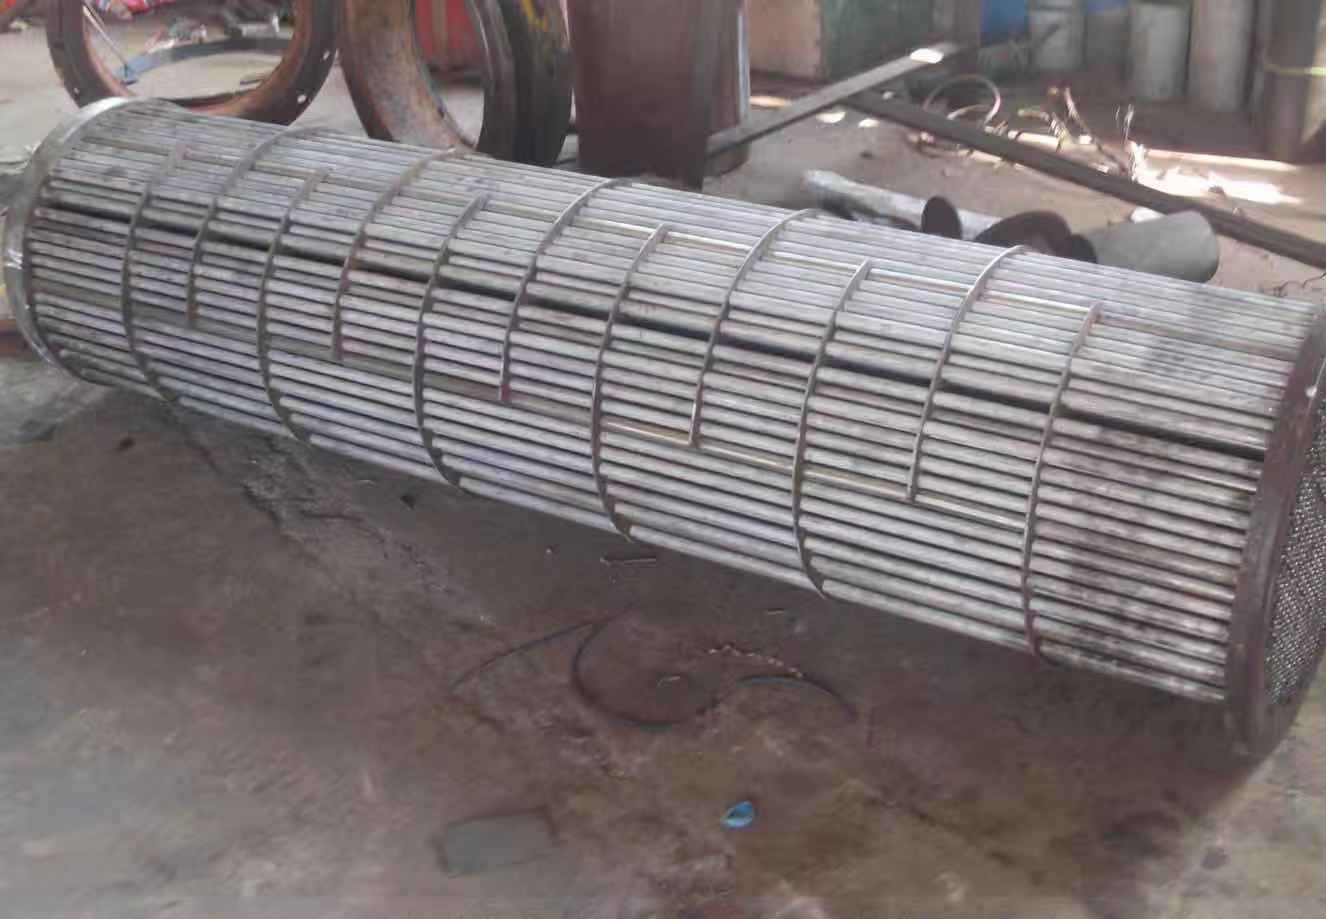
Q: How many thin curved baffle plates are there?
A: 11